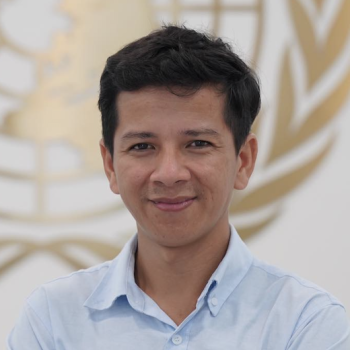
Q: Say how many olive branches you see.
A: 2